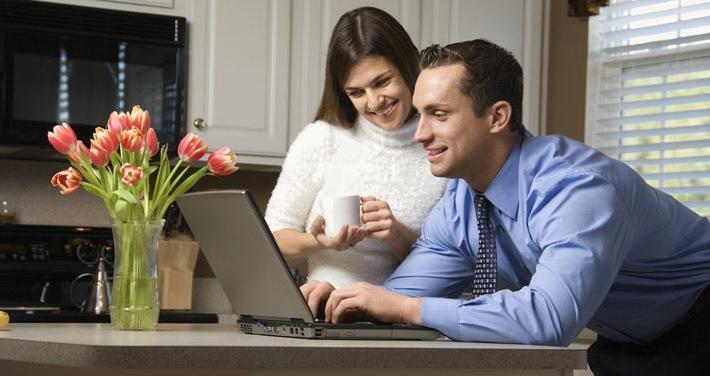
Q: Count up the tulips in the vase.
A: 12